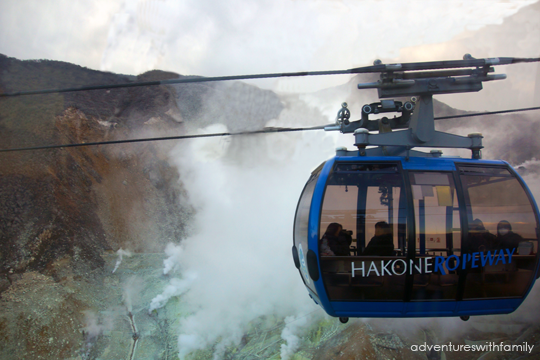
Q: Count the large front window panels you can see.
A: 3